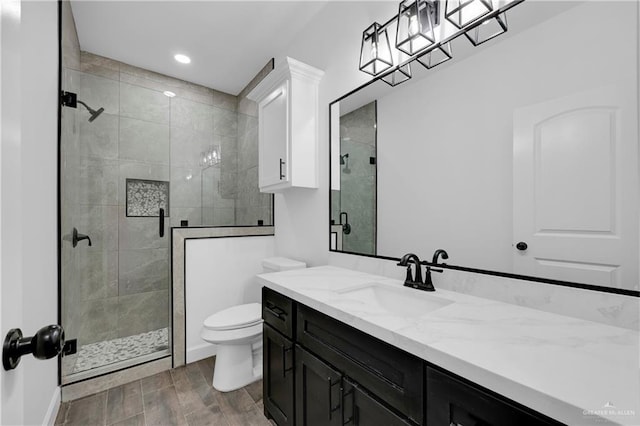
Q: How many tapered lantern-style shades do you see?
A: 3